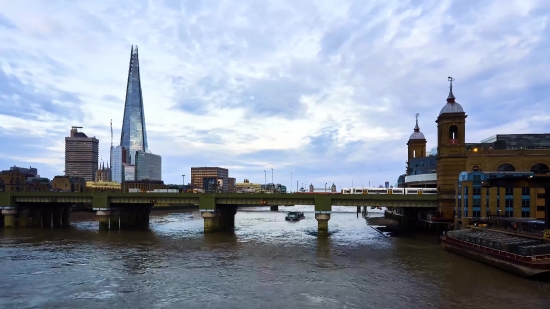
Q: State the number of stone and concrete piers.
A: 4